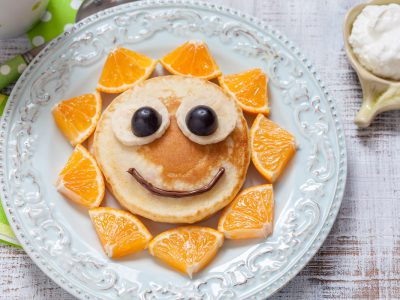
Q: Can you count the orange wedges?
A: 9